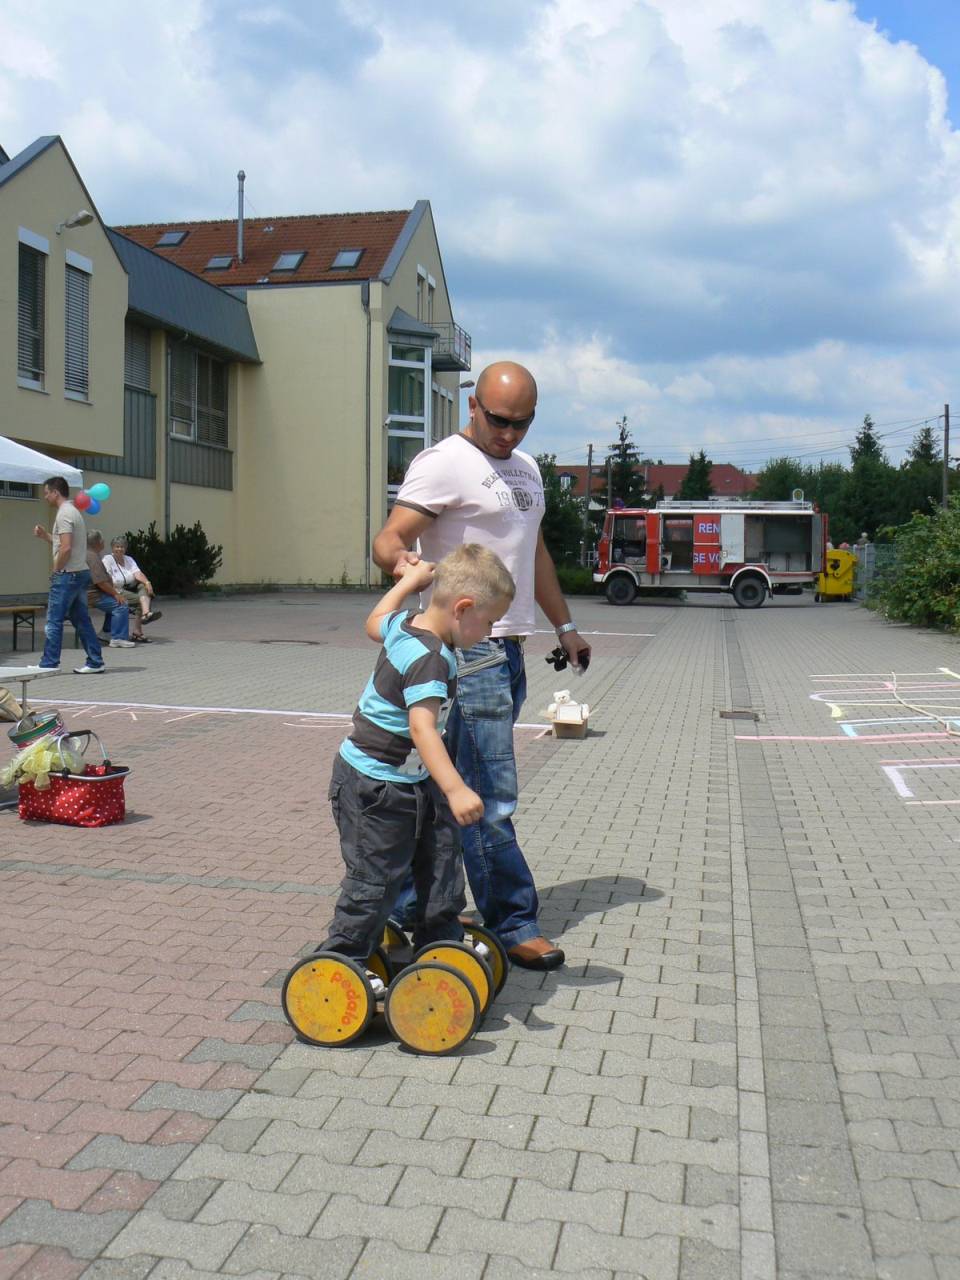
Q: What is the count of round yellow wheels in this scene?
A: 6